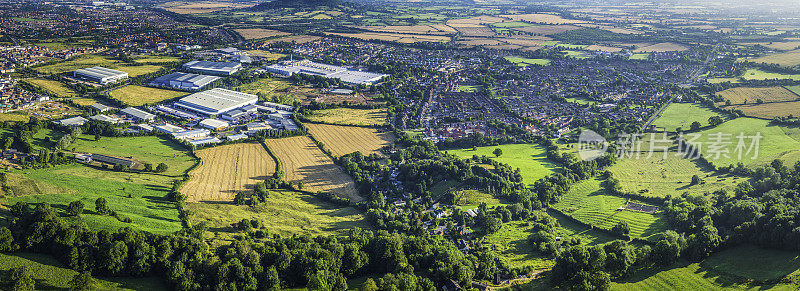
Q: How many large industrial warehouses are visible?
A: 5